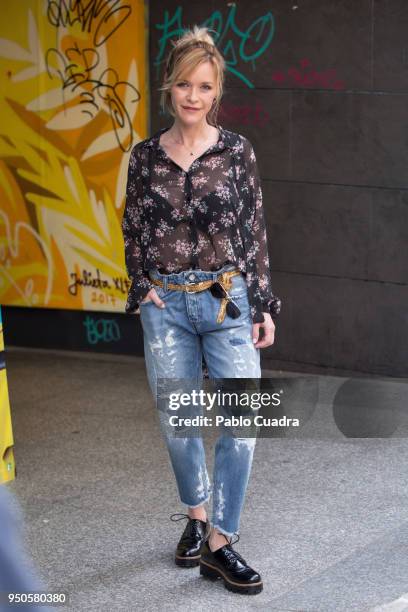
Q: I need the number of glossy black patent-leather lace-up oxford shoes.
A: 2